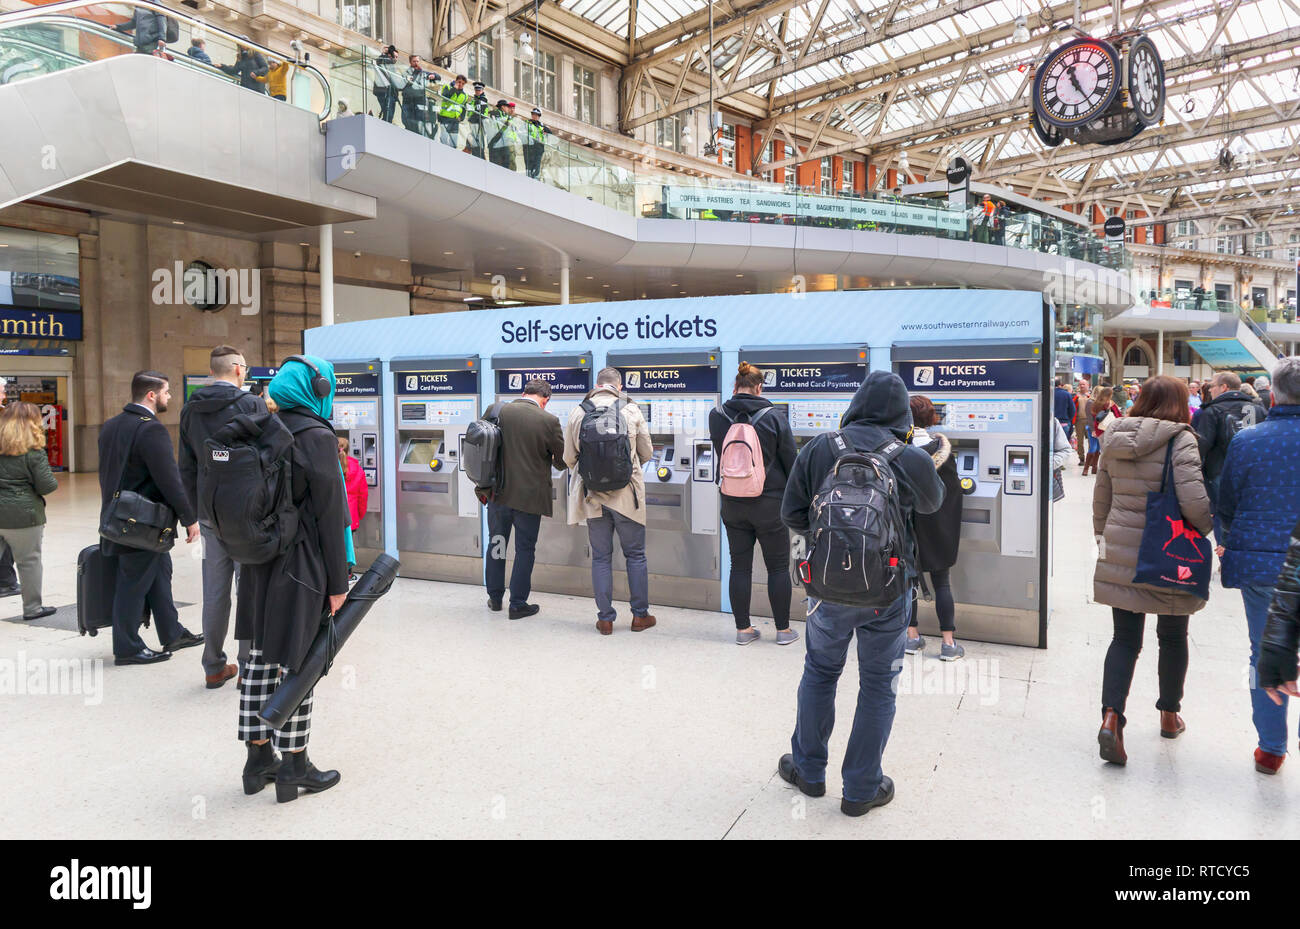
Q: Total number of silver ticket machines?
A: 6